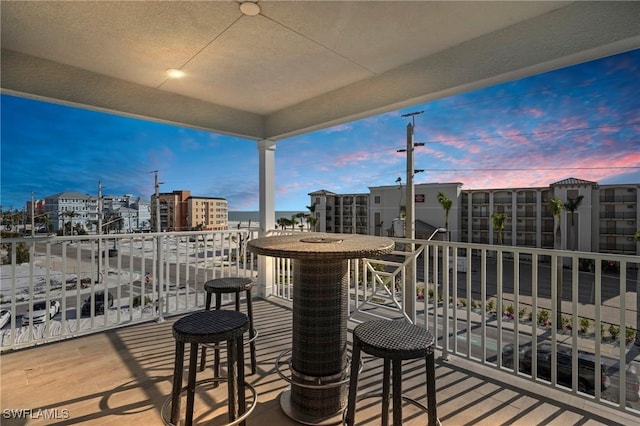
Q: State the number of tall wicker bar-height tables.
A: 1